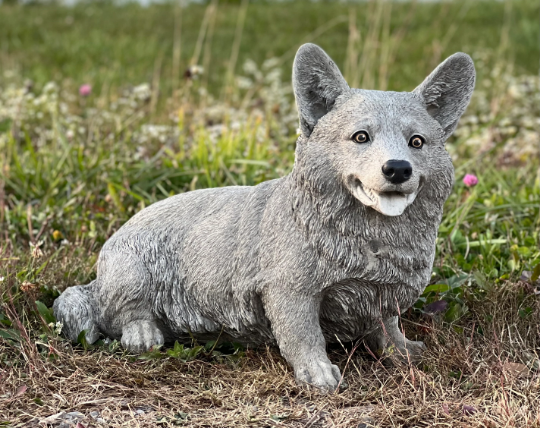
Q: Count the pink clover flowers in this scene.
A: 2